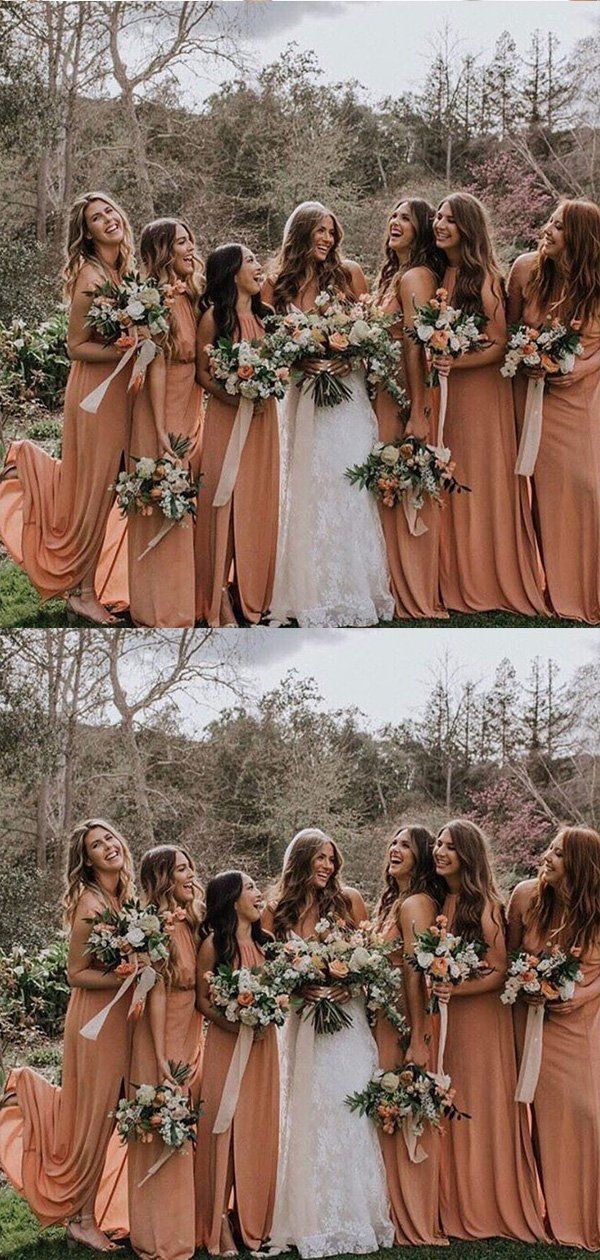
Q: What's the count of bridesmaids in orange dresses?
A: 6